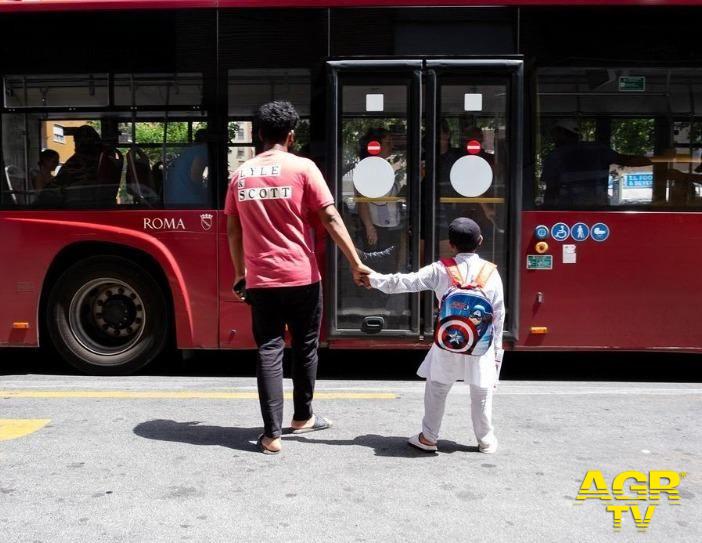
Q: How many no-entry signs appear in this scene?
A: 2